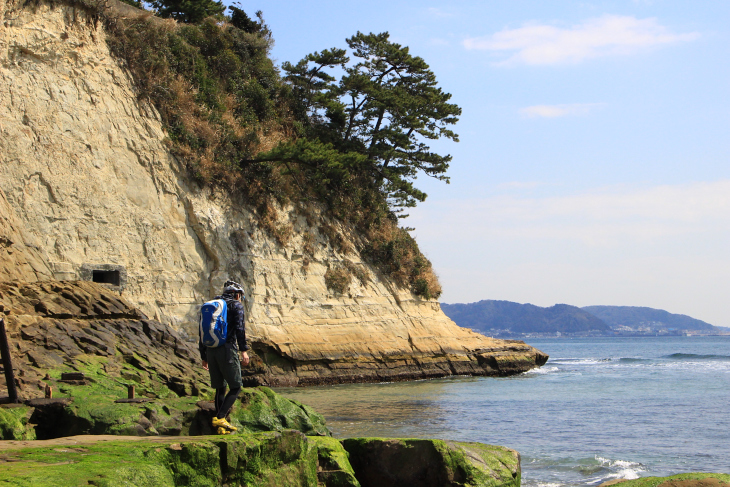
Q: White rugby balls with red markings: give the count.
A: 0